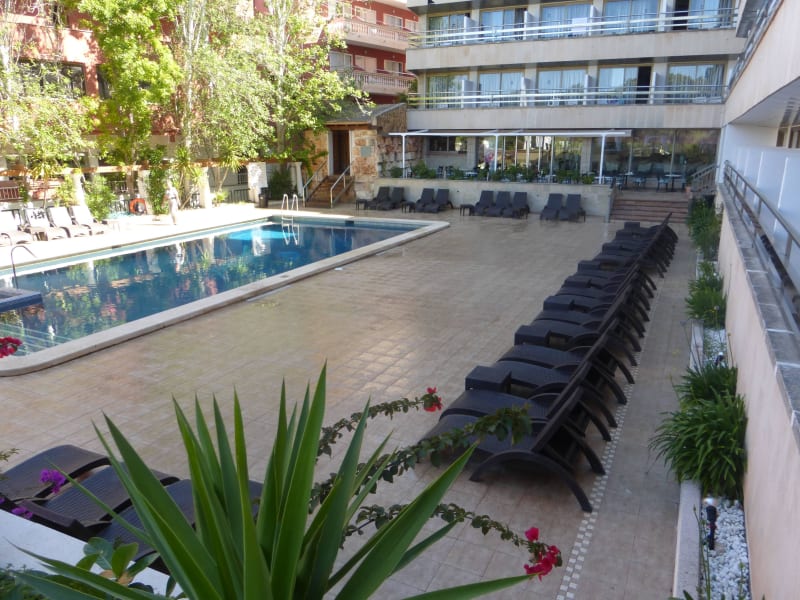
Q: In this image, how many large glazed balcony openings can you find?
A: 10